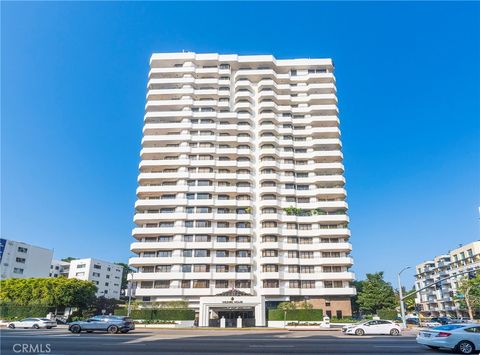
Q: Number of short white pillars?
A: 2